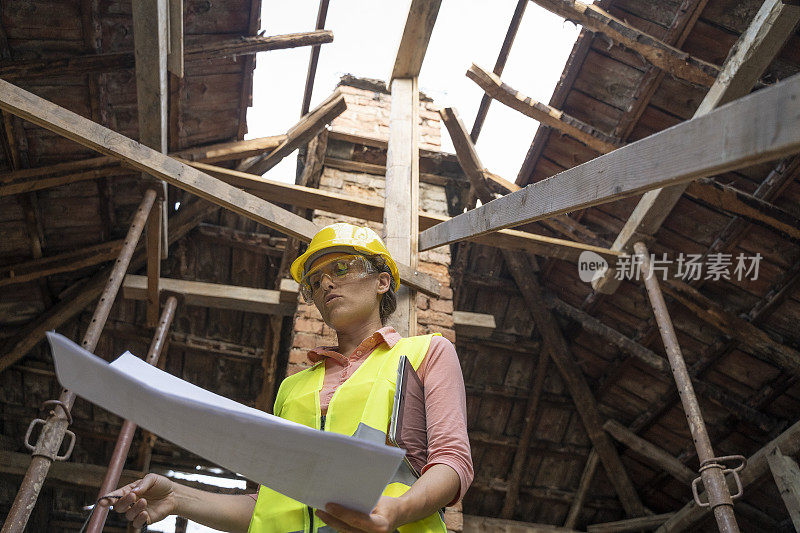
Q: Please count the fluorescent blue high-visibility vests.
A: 0